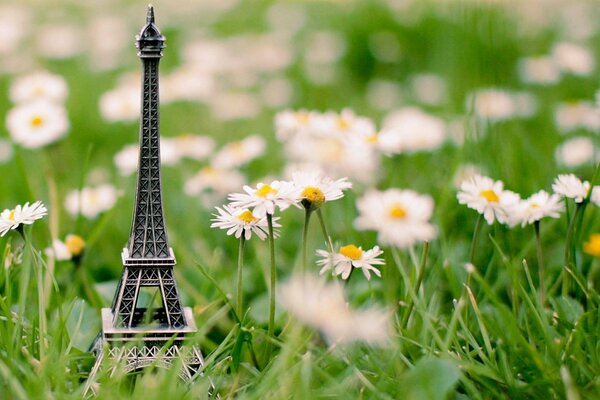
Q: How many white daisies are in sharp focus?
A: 8